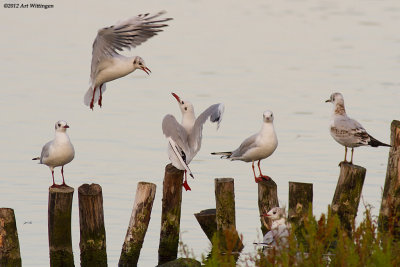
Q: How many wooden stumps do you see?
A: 11